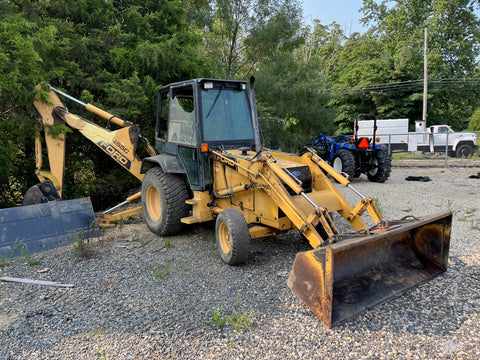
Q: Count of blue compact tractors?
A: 1